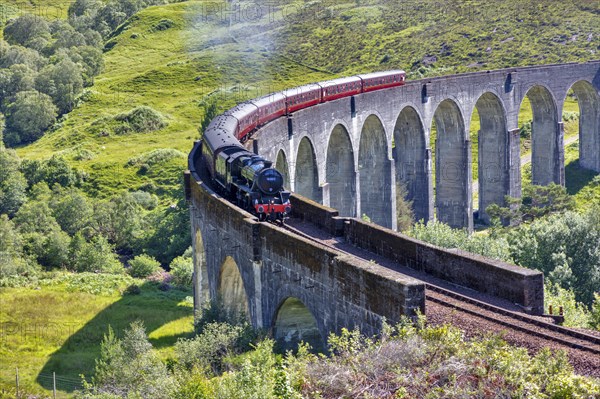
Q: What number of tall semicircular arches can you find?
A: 12